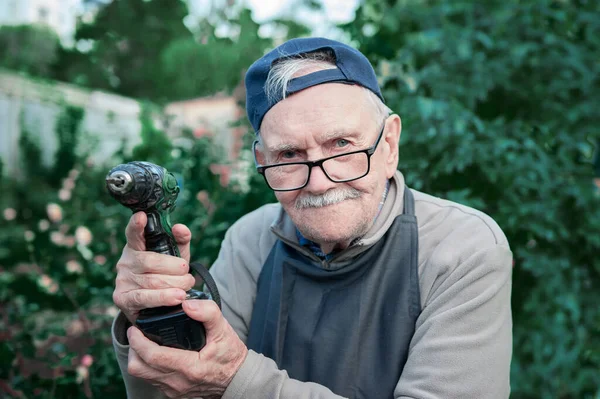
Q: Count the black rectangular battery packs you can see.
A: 1